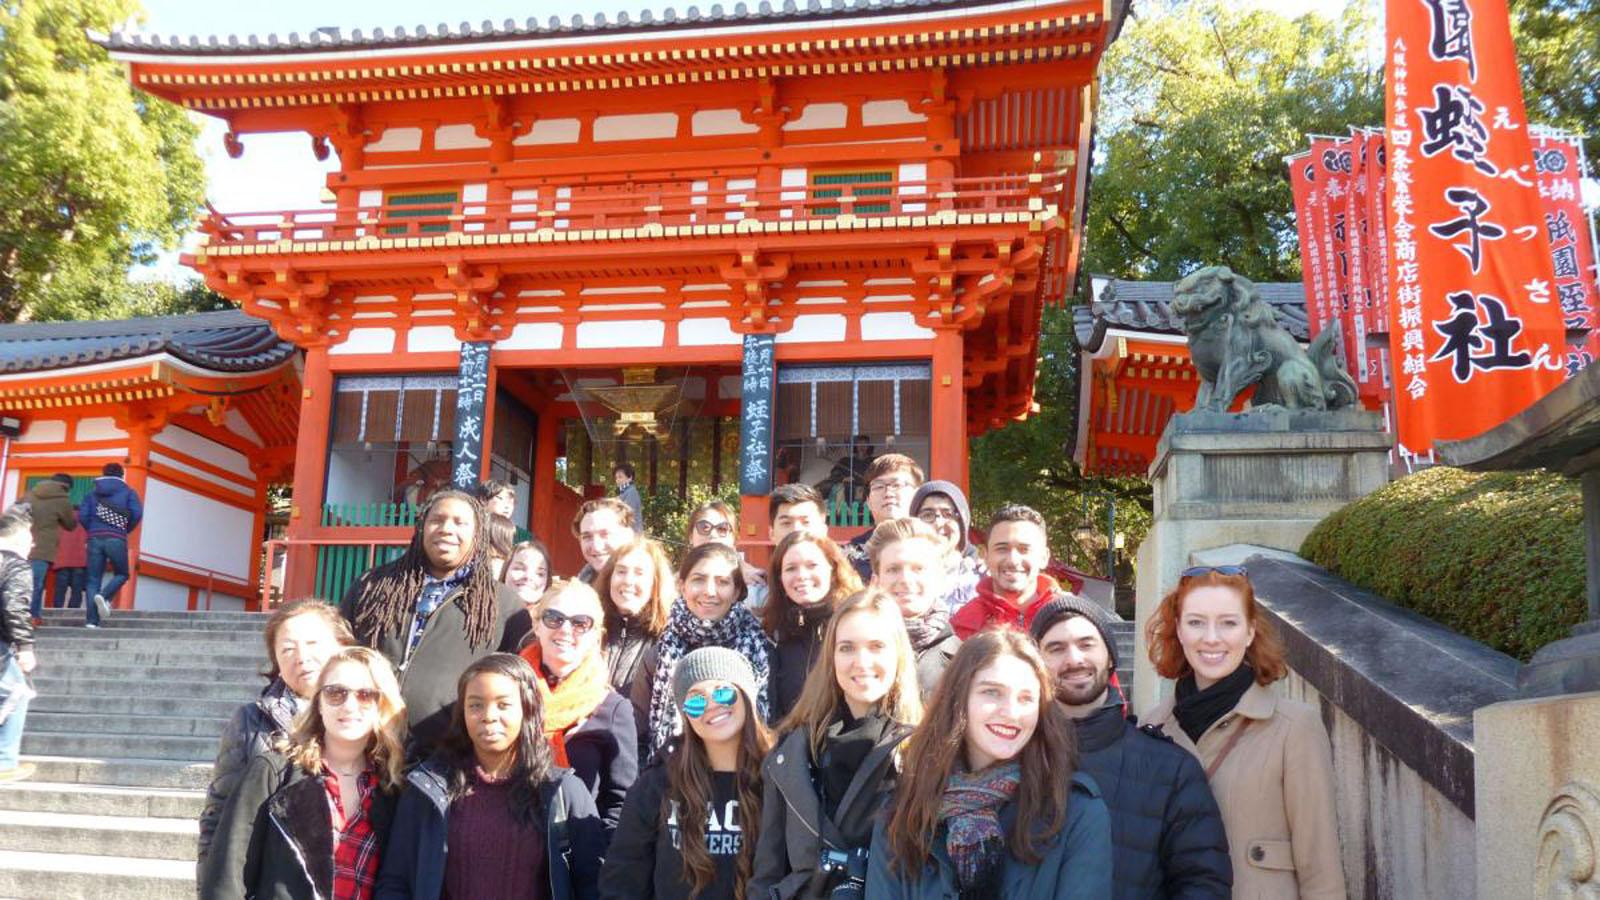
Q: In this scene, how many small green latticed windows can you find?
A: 2